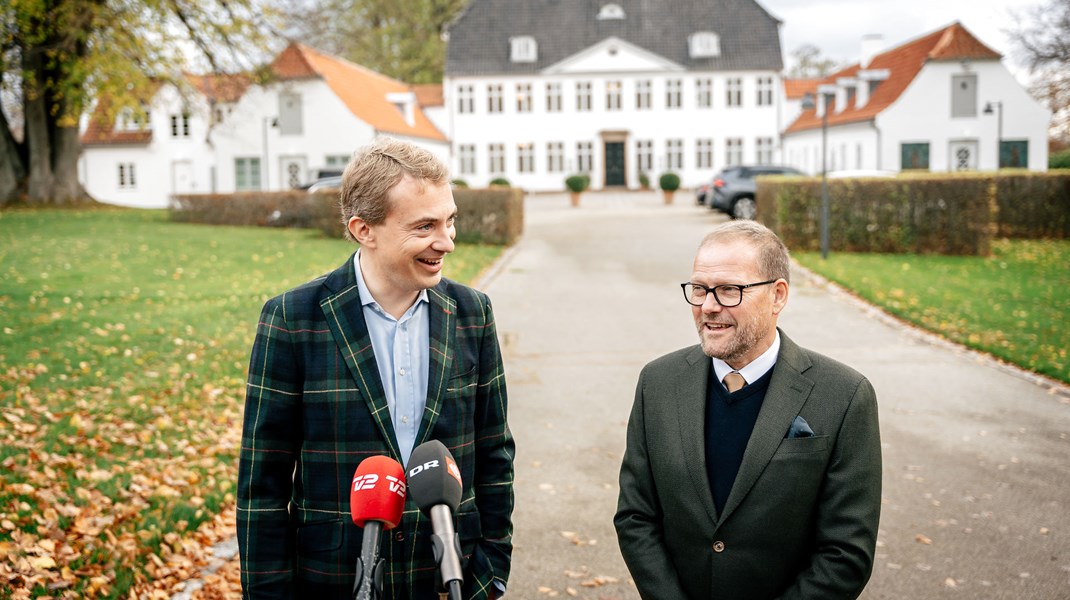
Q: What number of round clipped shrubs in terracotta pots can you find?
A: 2